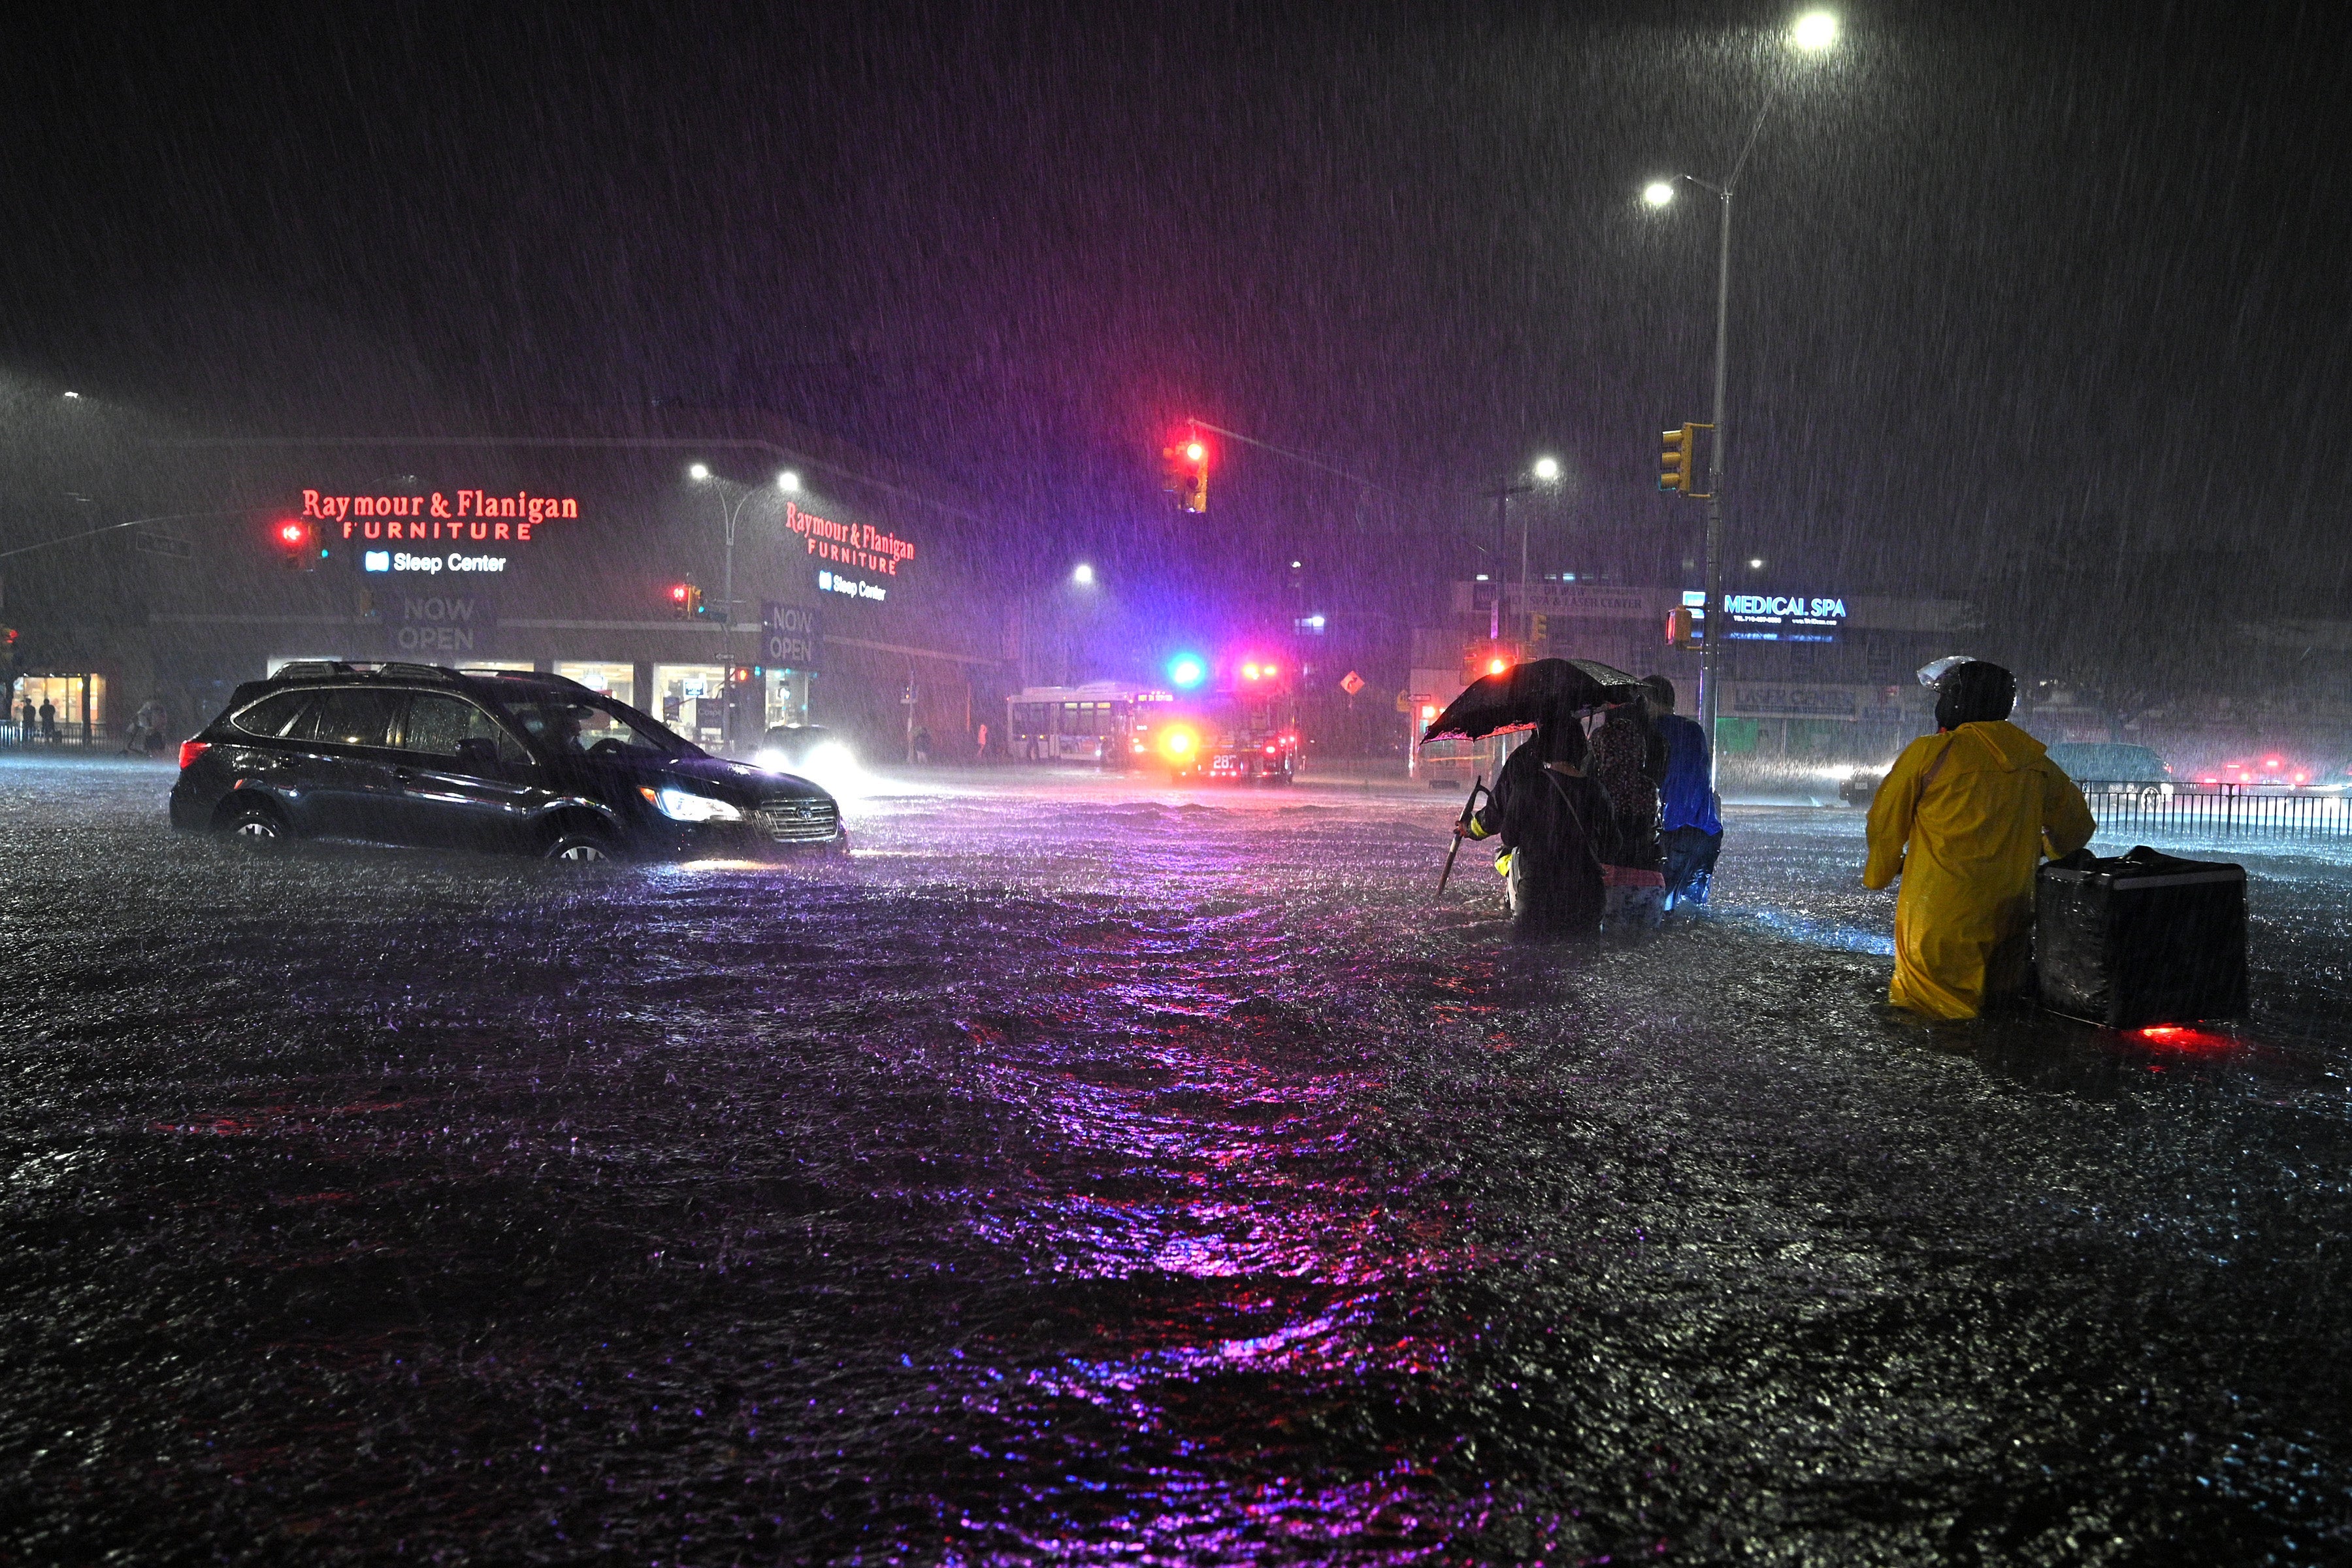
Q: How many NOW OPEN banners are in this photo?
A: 2